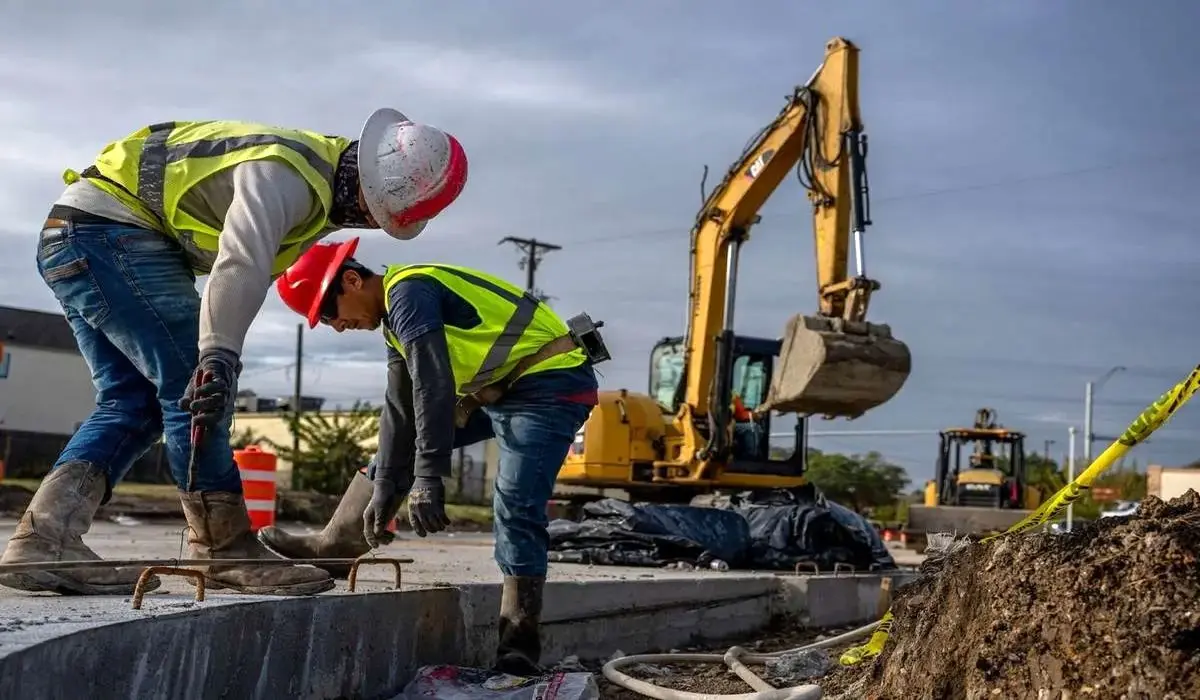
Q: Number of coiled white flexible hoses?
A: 1